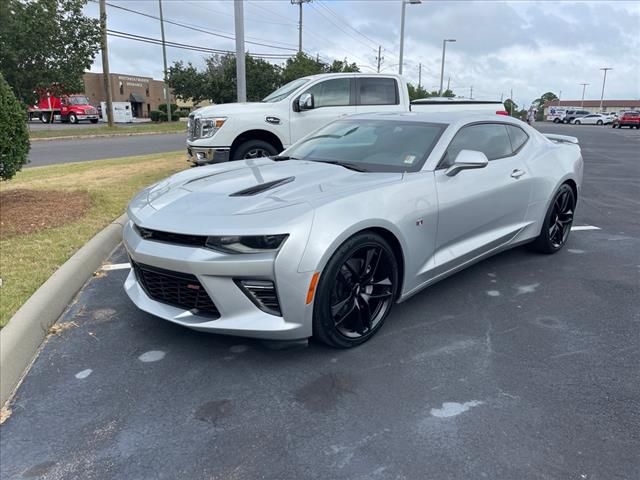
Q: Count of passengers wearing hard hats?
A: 0